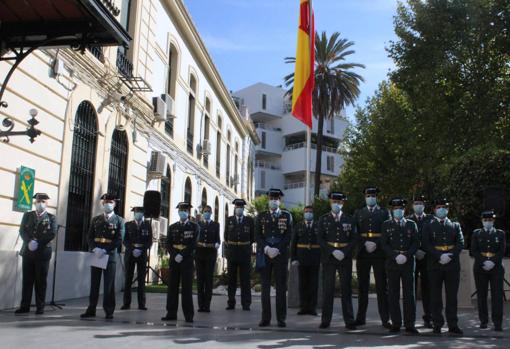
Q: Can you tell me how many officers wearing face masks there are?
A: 14